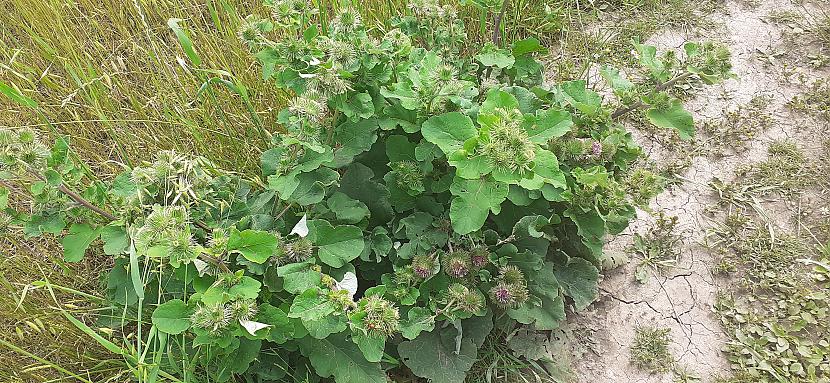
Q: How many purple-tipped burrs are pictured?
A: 5